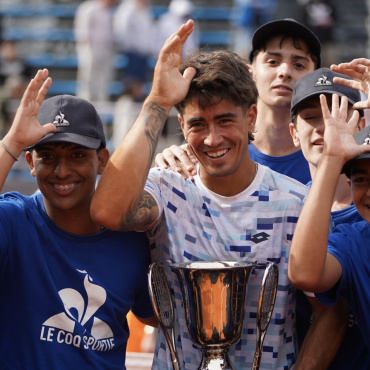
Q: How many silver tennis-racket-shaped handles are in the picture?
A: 2